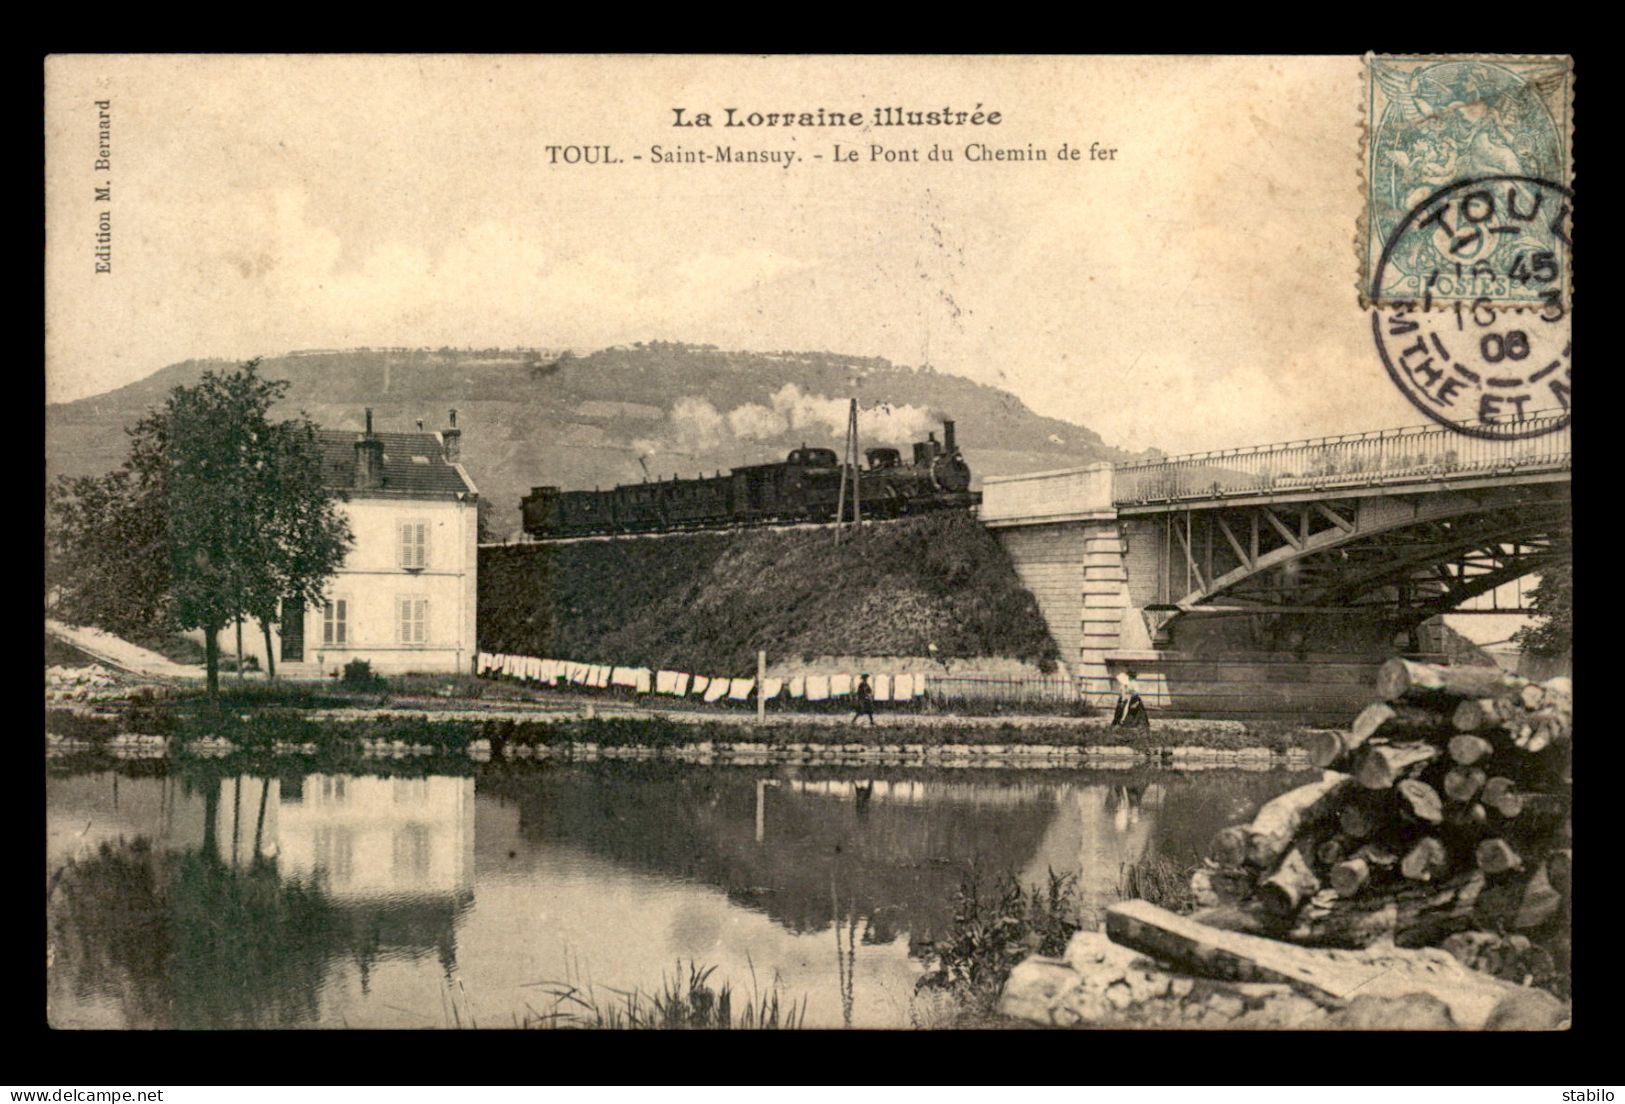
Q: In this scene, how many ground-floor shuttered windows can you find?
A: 2